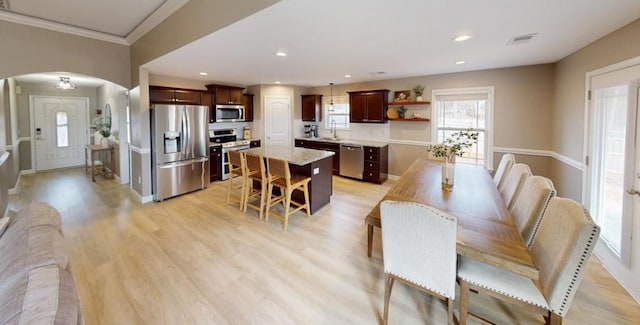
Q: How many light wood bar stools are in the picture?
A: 3